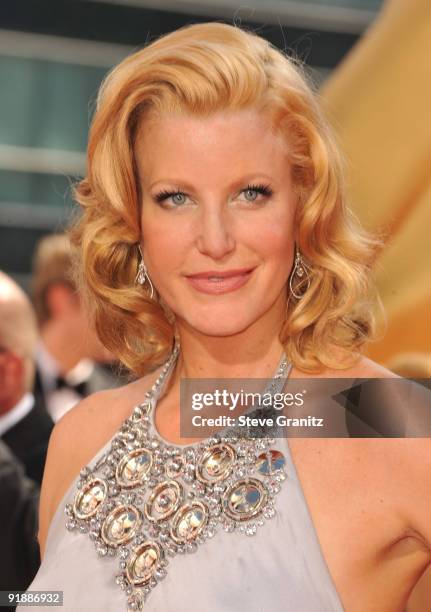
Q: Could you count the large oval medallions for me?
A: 8